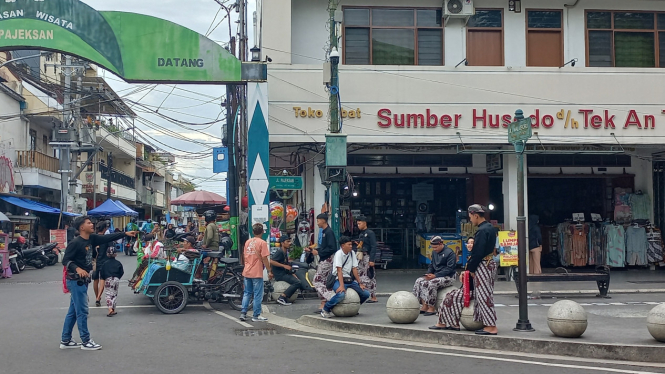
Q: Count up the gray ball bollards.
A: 7